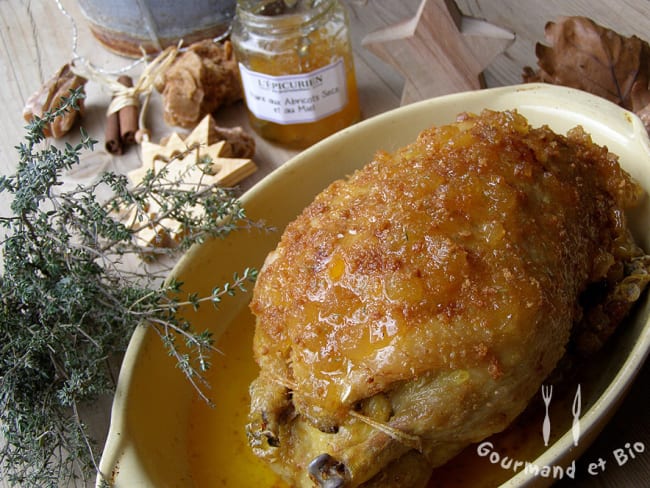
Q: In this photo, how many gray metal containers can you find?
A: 1